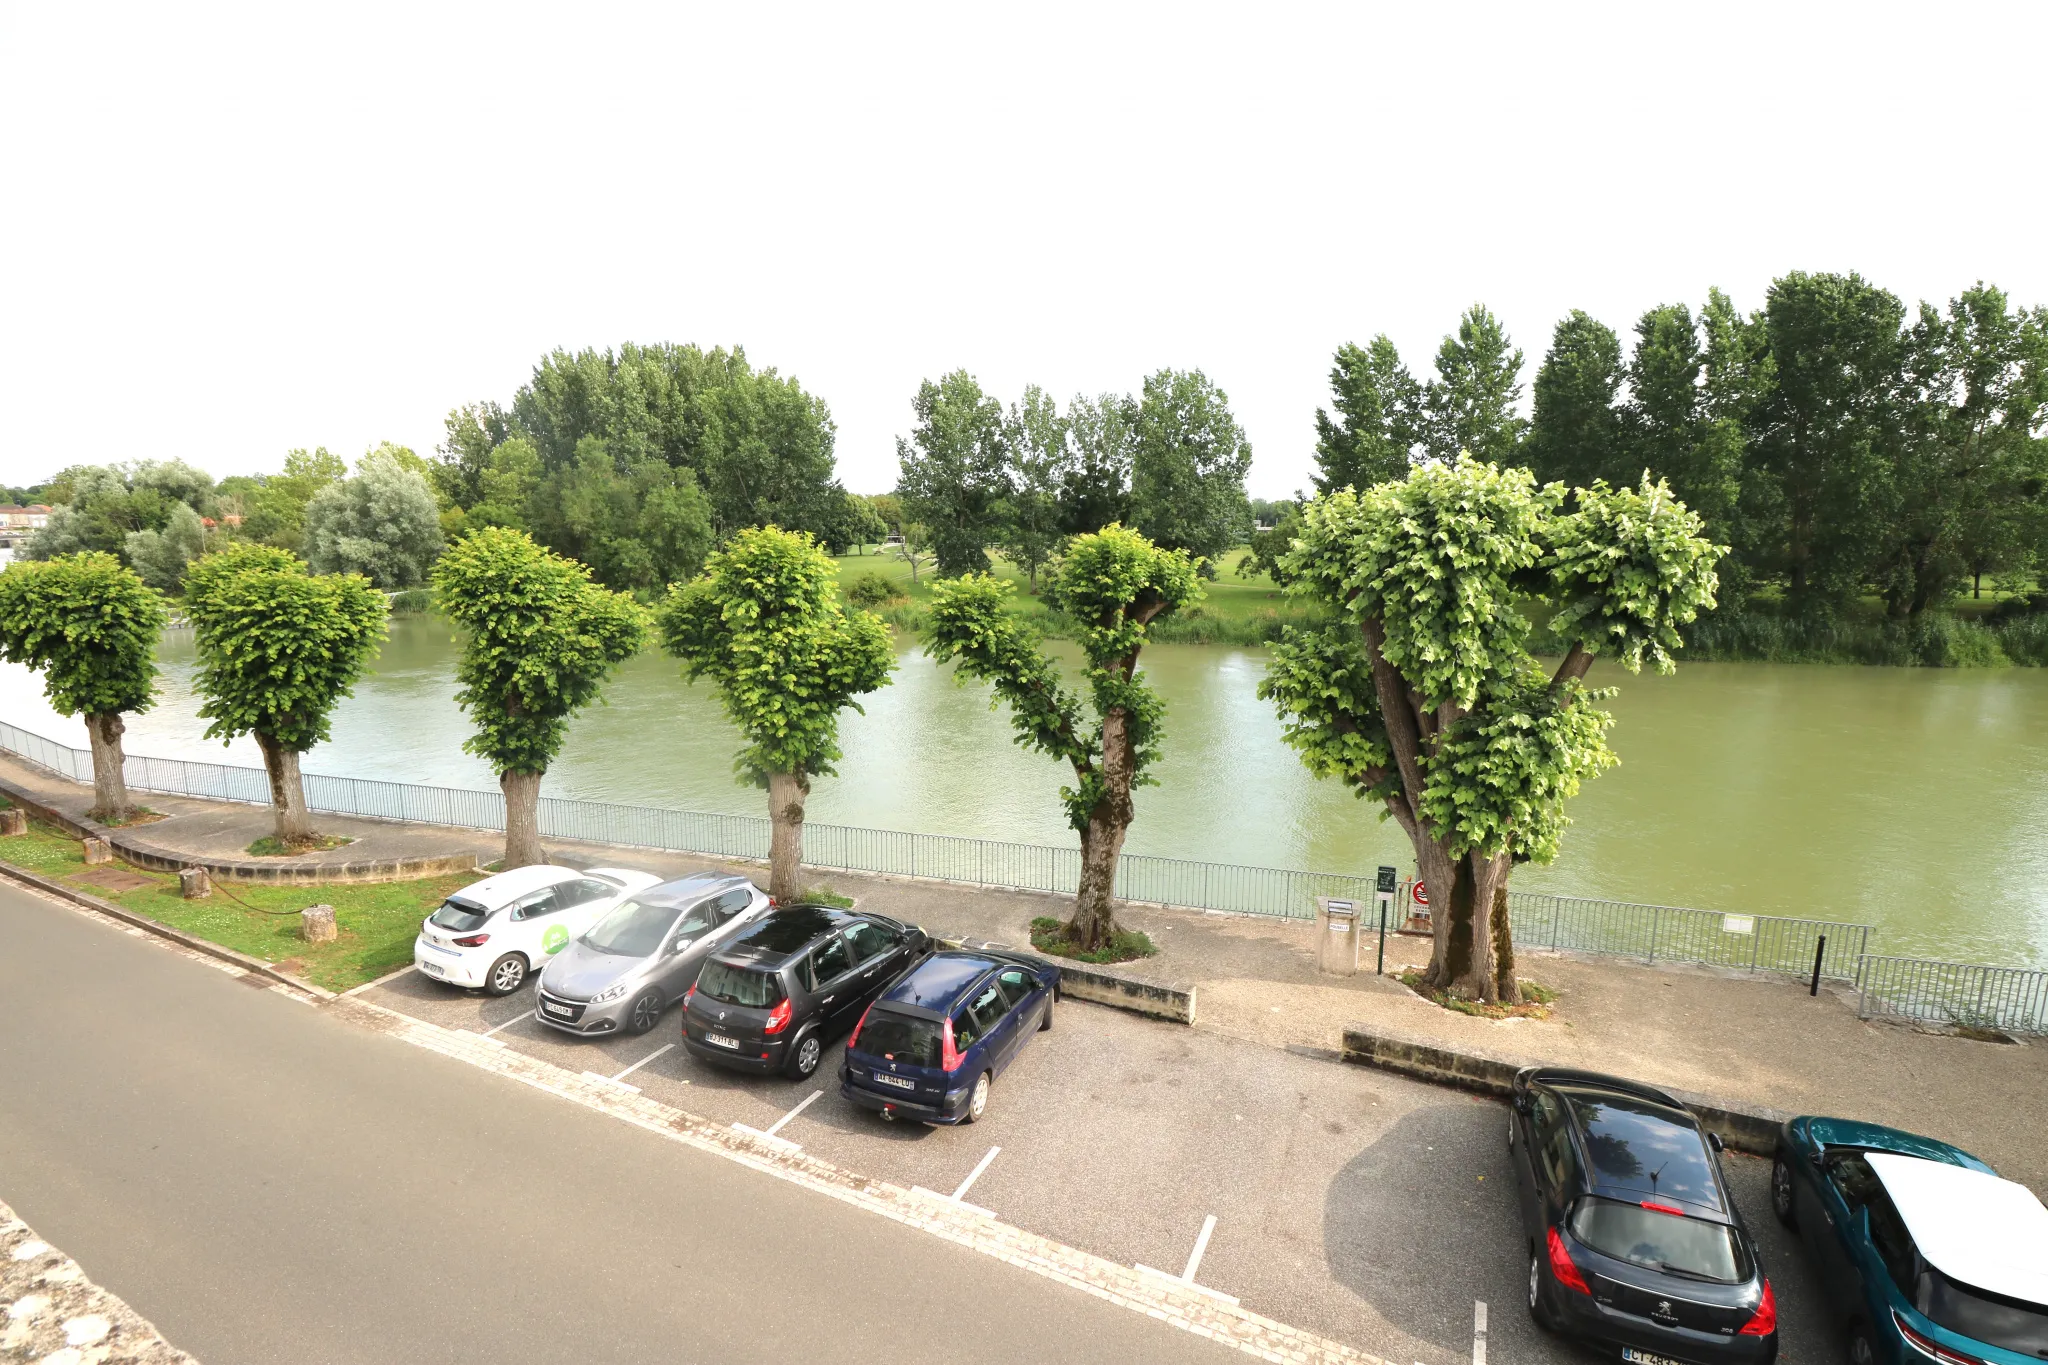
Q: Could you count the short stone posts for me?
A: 4